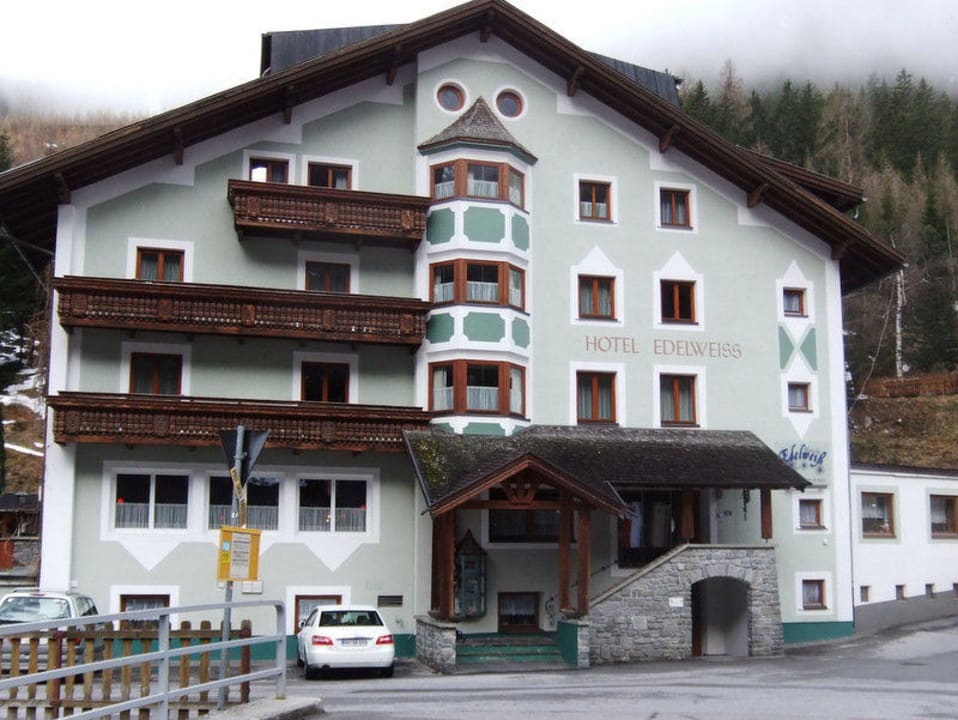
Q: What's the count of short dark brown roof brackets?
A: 9